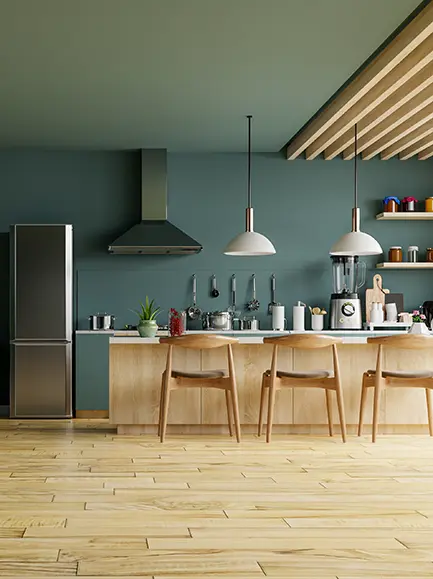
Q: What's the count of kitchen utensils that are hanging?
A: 5